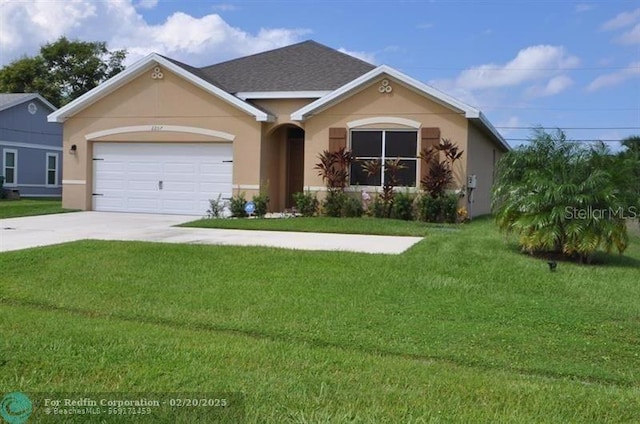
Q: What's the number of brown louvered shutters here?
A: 2